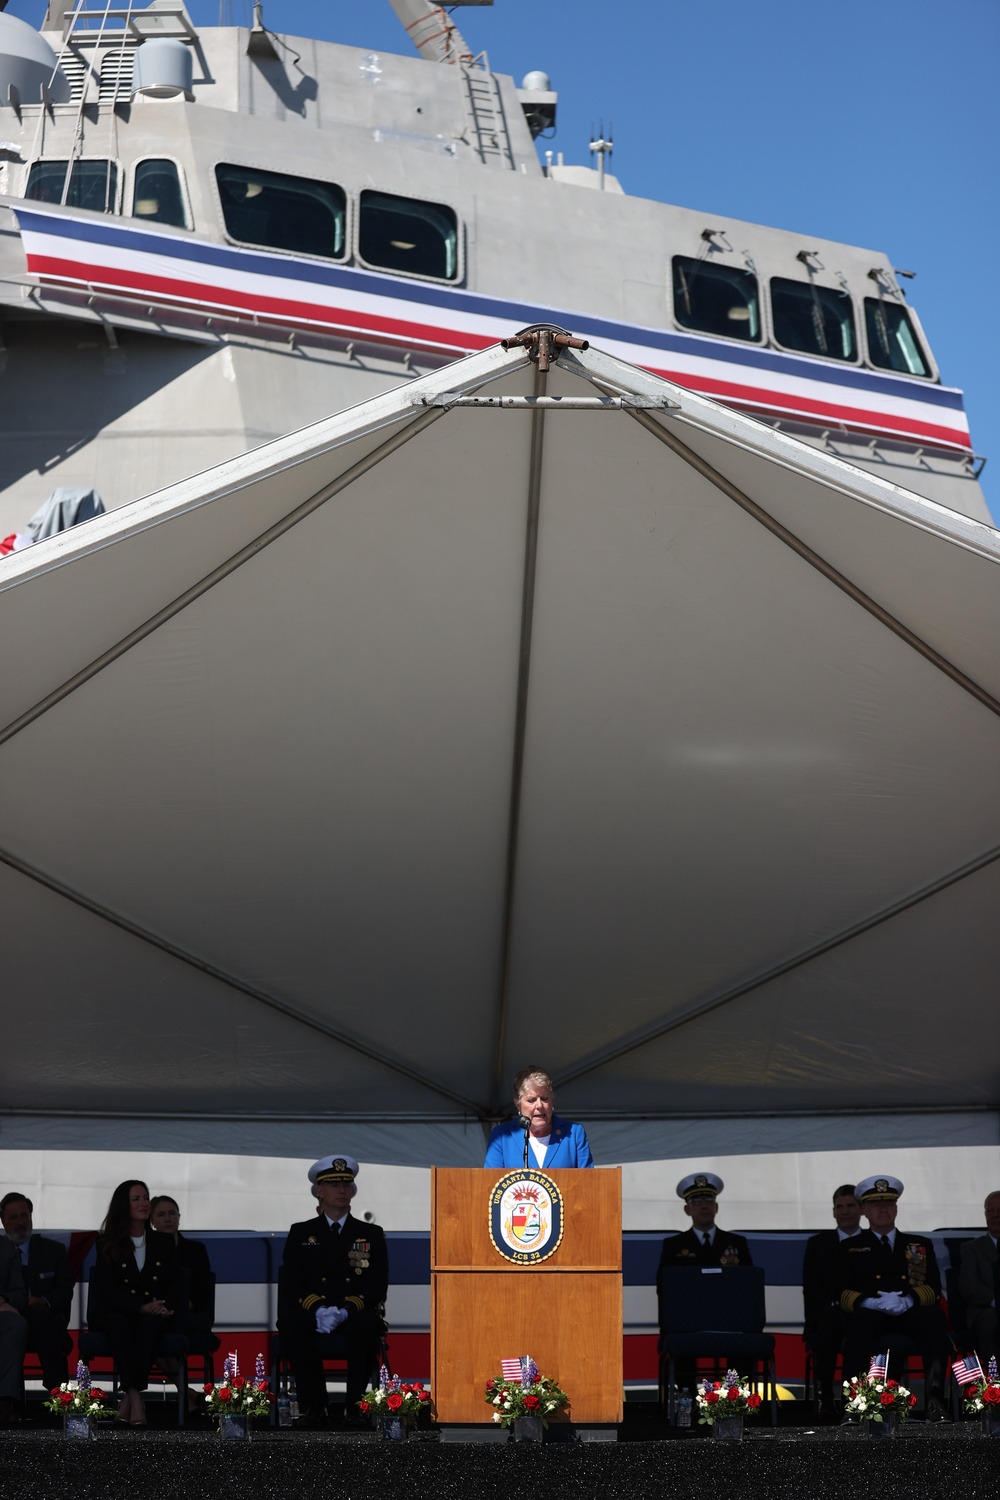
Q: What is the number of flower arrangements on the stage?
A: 7